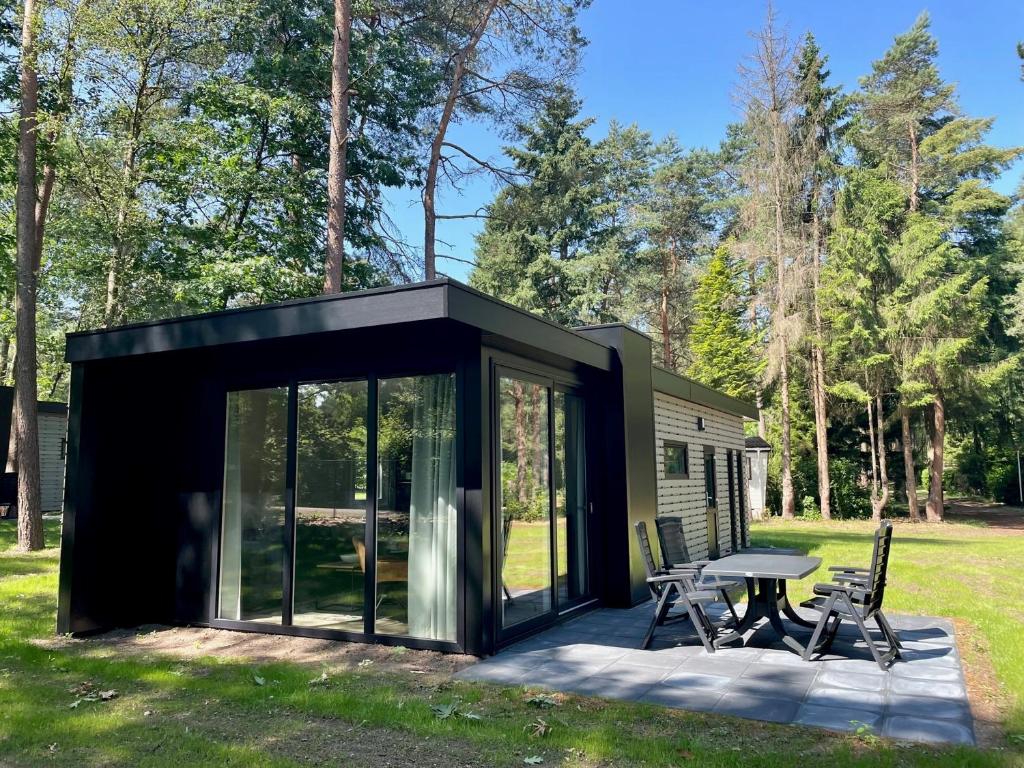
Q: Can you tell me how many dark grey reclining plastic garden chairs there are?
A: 4